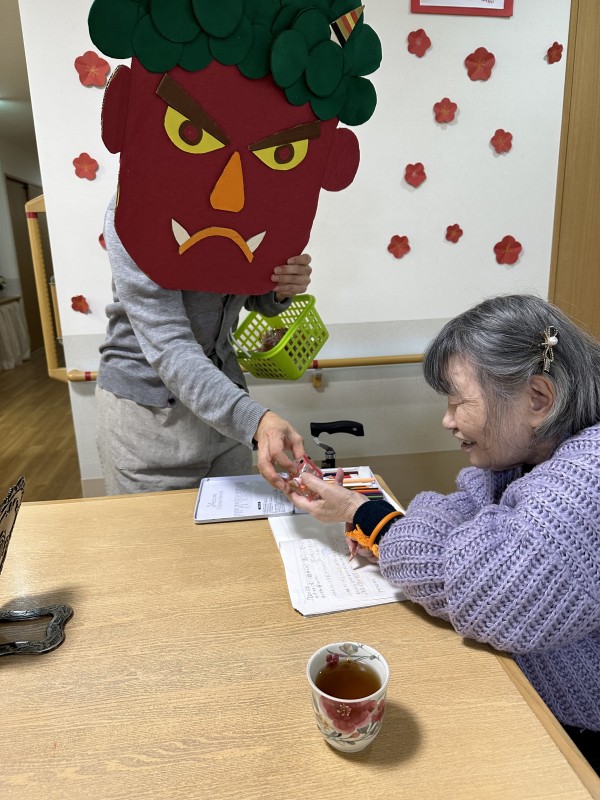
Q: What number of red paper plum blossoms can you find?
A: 13